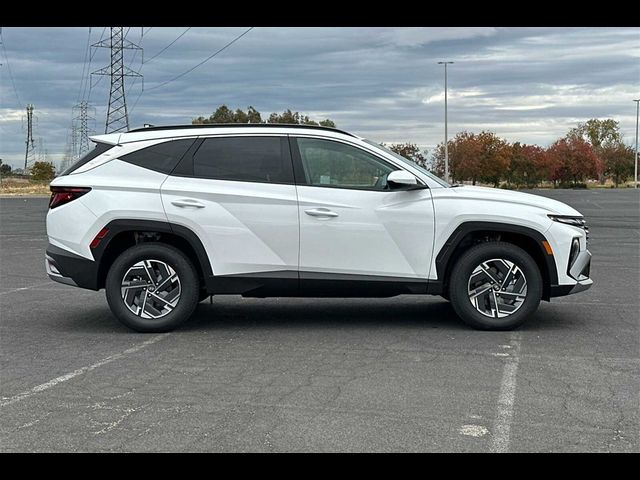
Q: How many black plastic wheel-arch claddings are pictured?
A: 2